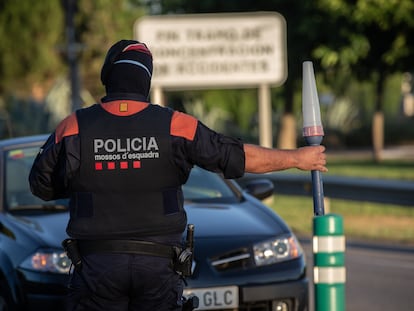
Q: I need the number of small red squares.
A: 4